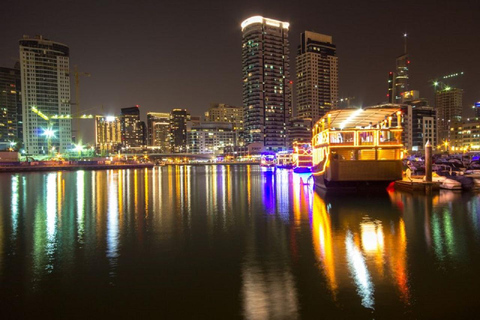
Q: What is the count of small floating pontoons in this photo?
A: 1